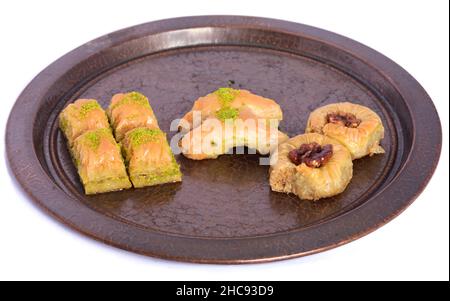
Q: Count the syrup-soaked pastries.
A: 8